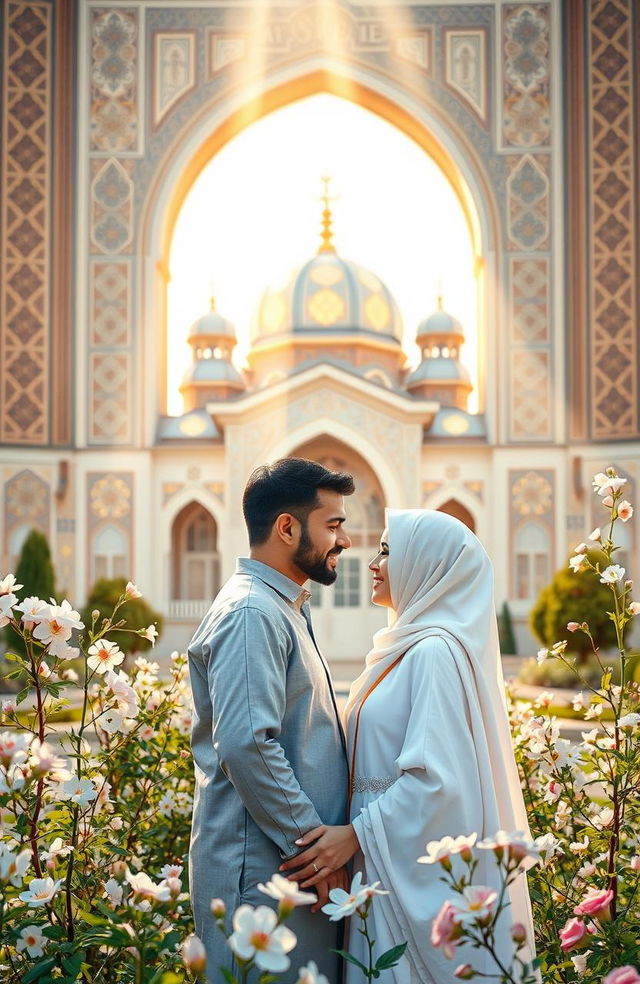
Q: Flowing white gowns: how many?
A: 1